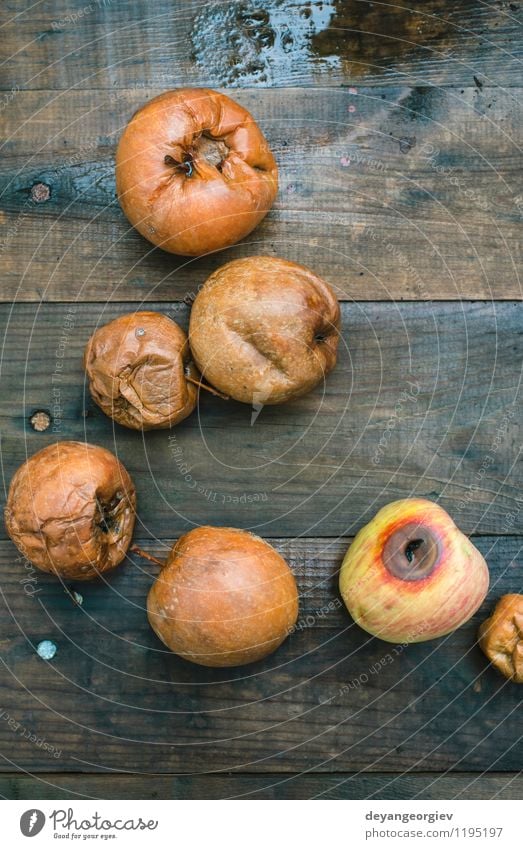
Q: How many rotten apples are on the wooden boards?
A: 7